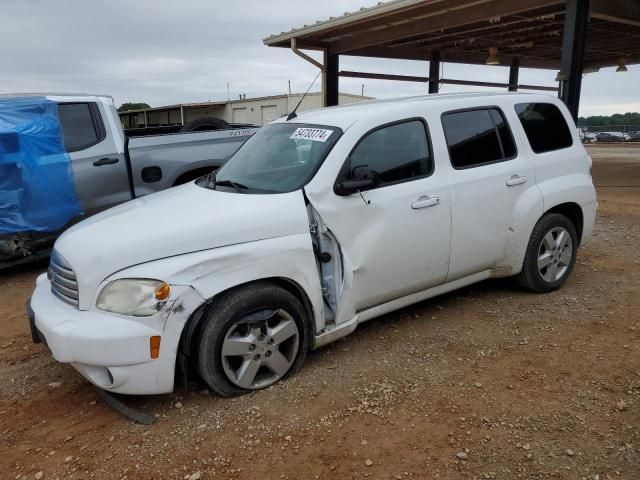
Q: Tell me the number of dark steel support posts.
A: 4